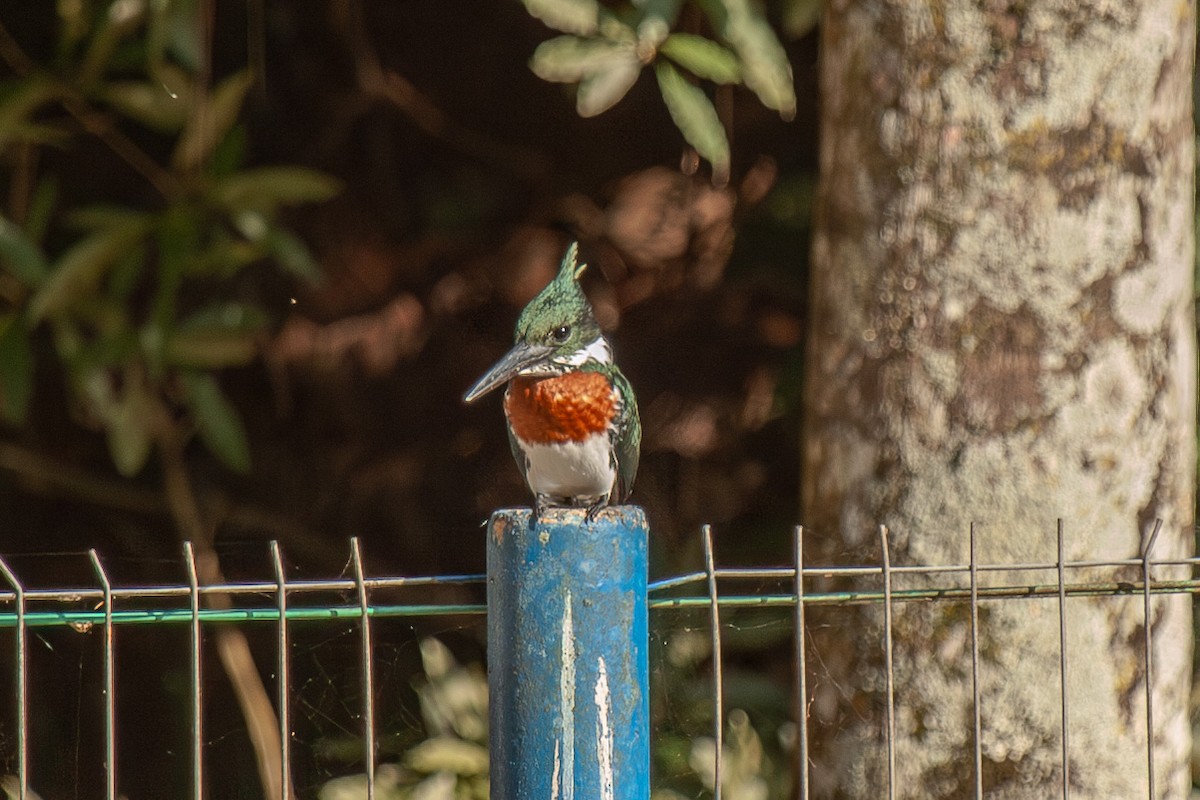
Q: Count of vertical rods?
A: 11